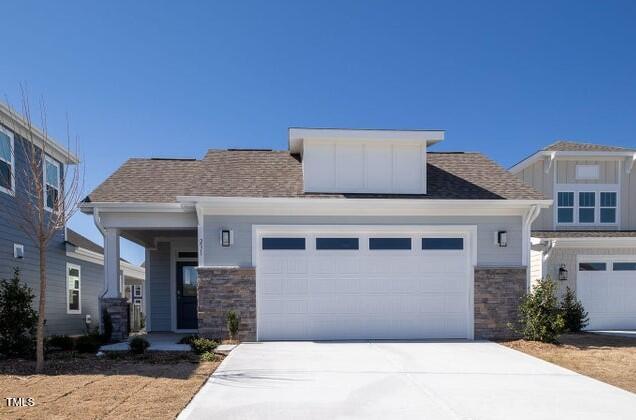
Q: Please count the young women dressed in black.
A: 0